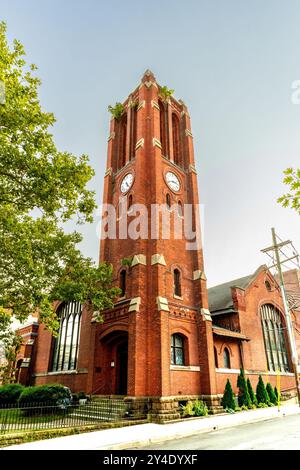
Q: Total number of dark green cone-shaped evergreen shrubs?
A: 6